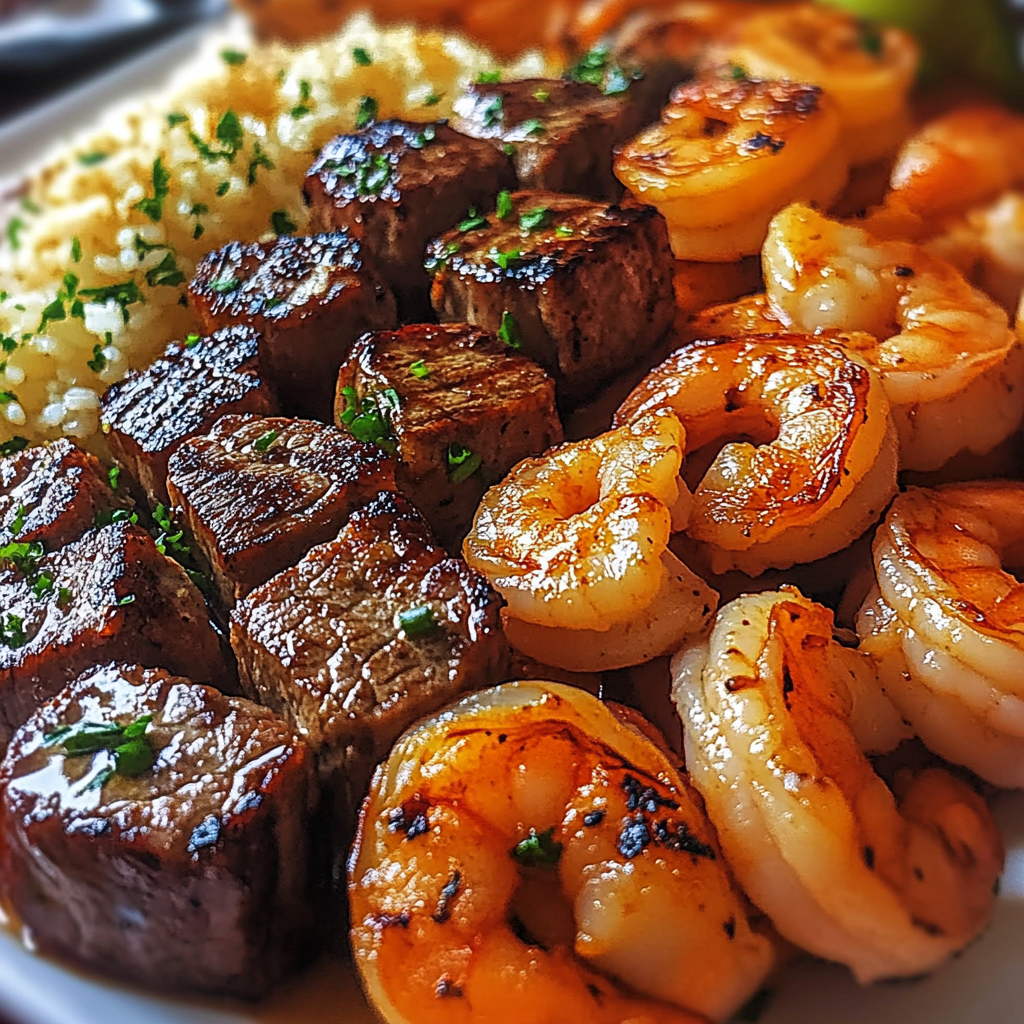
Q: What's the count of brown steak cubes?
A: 11